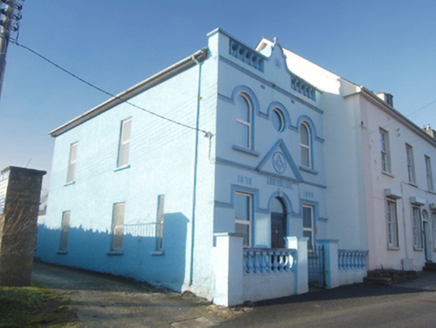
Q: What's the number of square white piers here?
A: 3